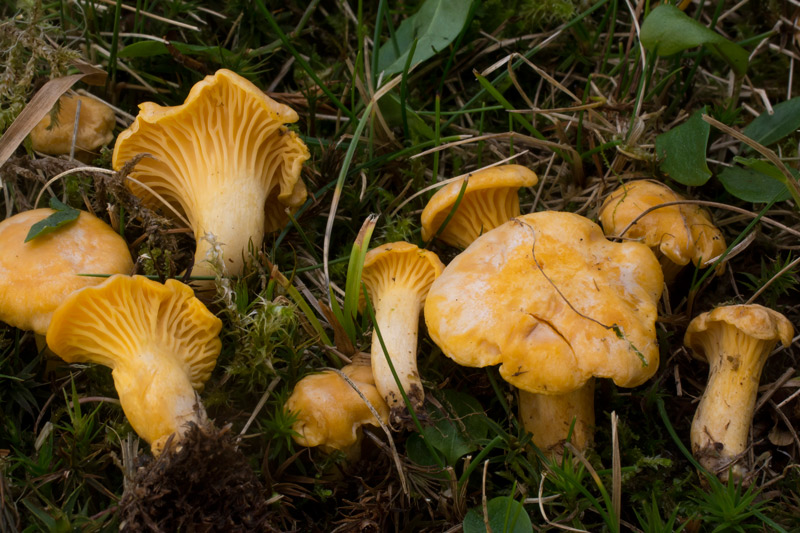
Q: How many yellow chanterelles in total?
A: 10